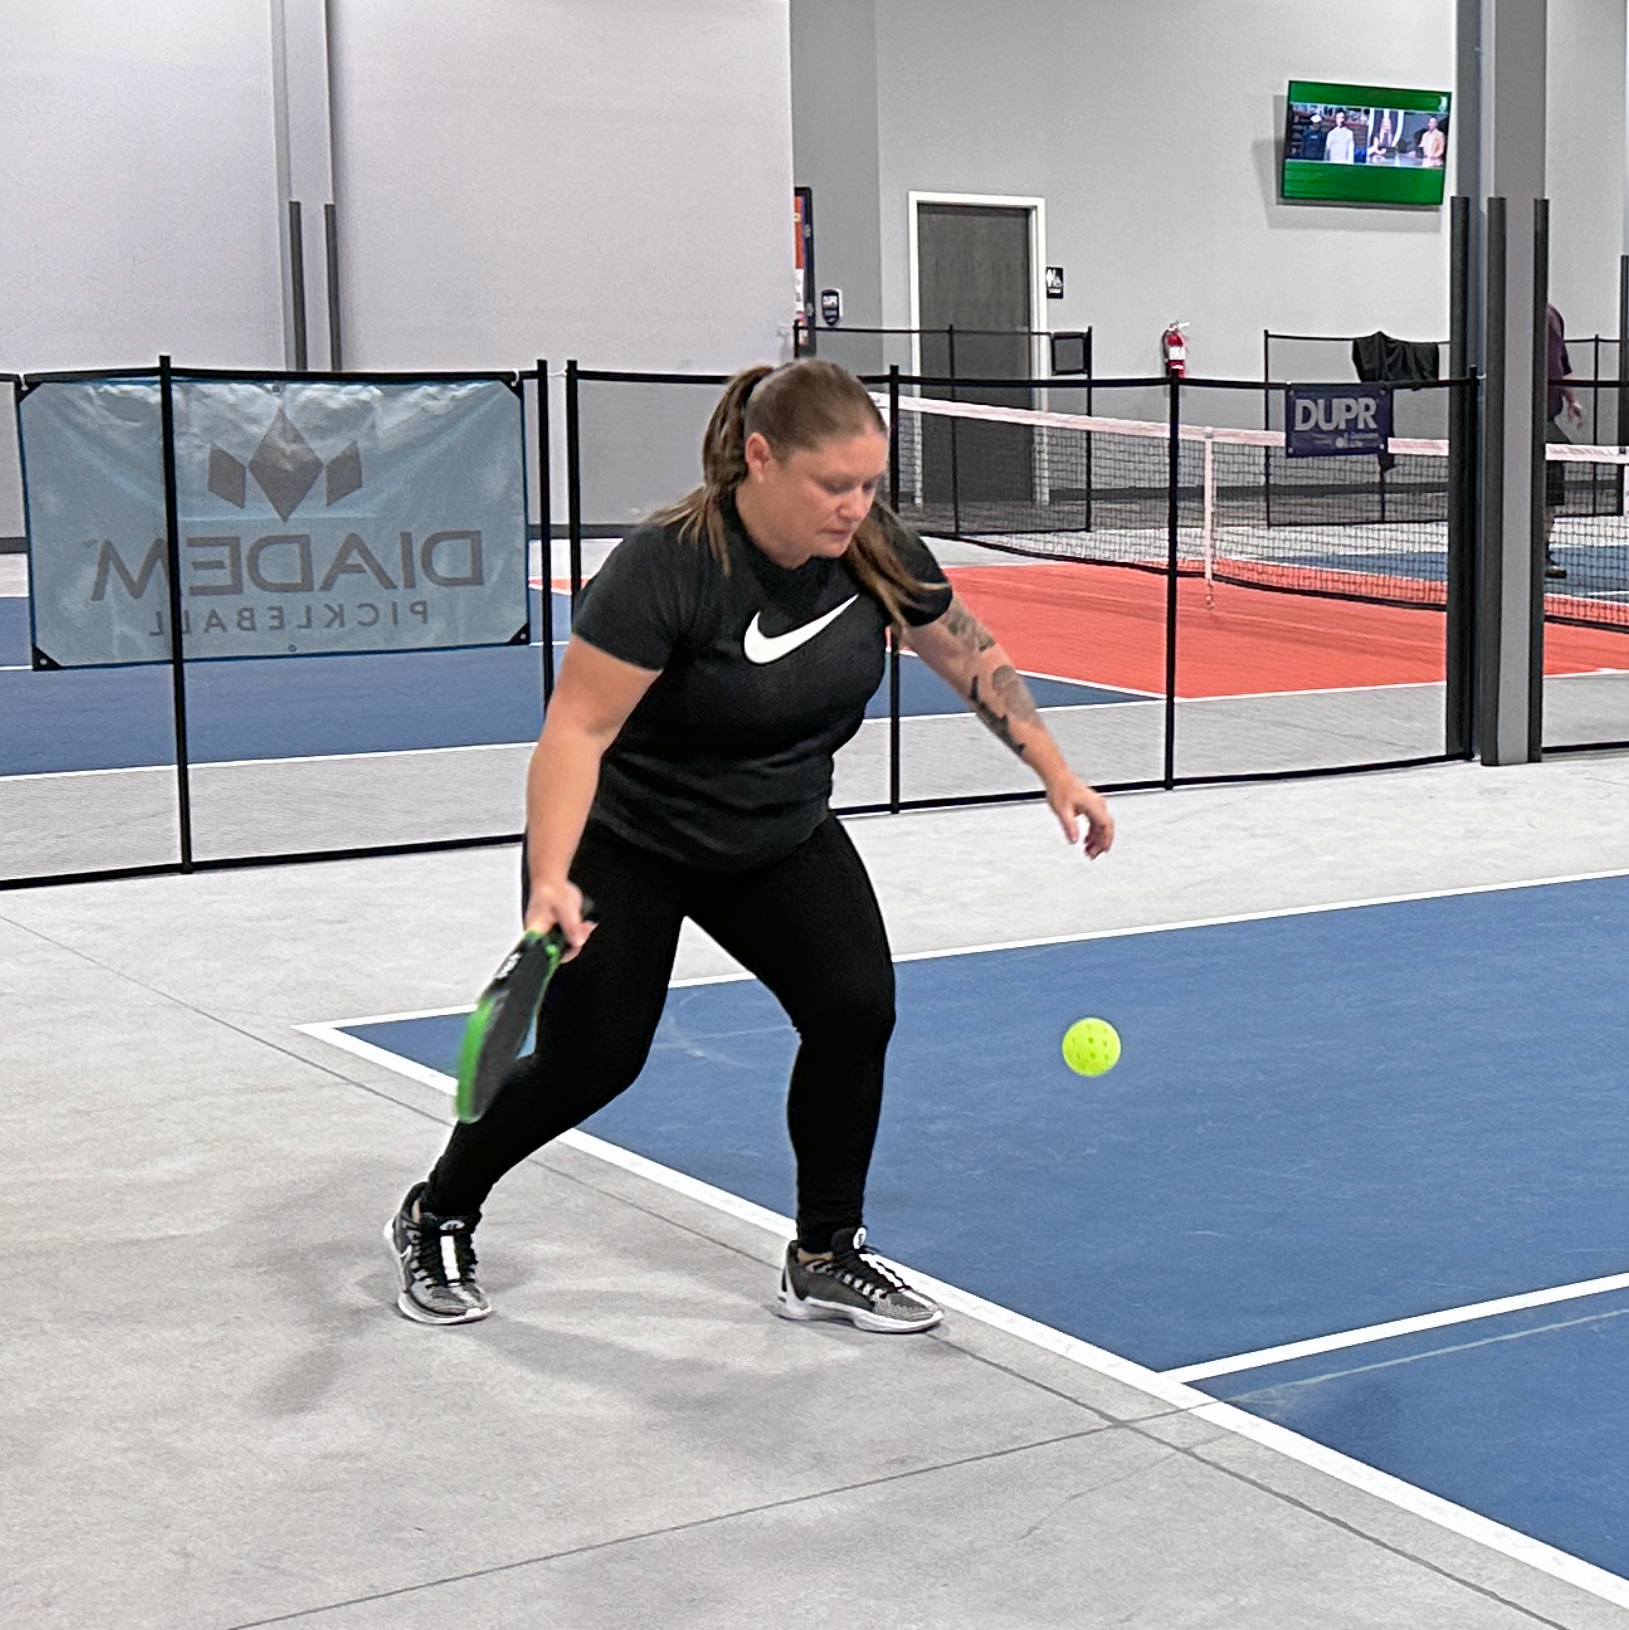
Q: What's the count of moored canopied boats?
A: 0